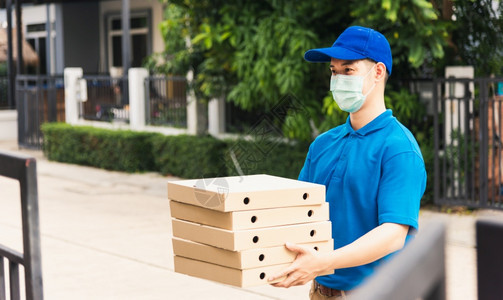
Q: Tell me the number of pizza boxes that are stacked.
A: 5